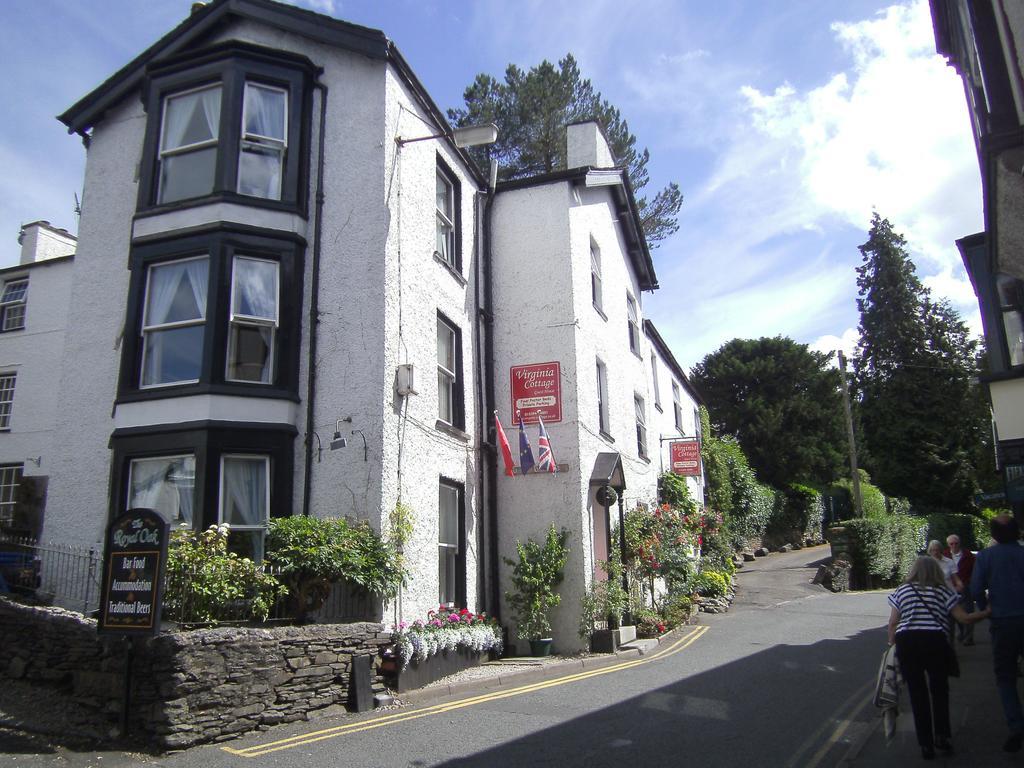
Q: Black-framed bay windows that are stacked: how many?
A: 3